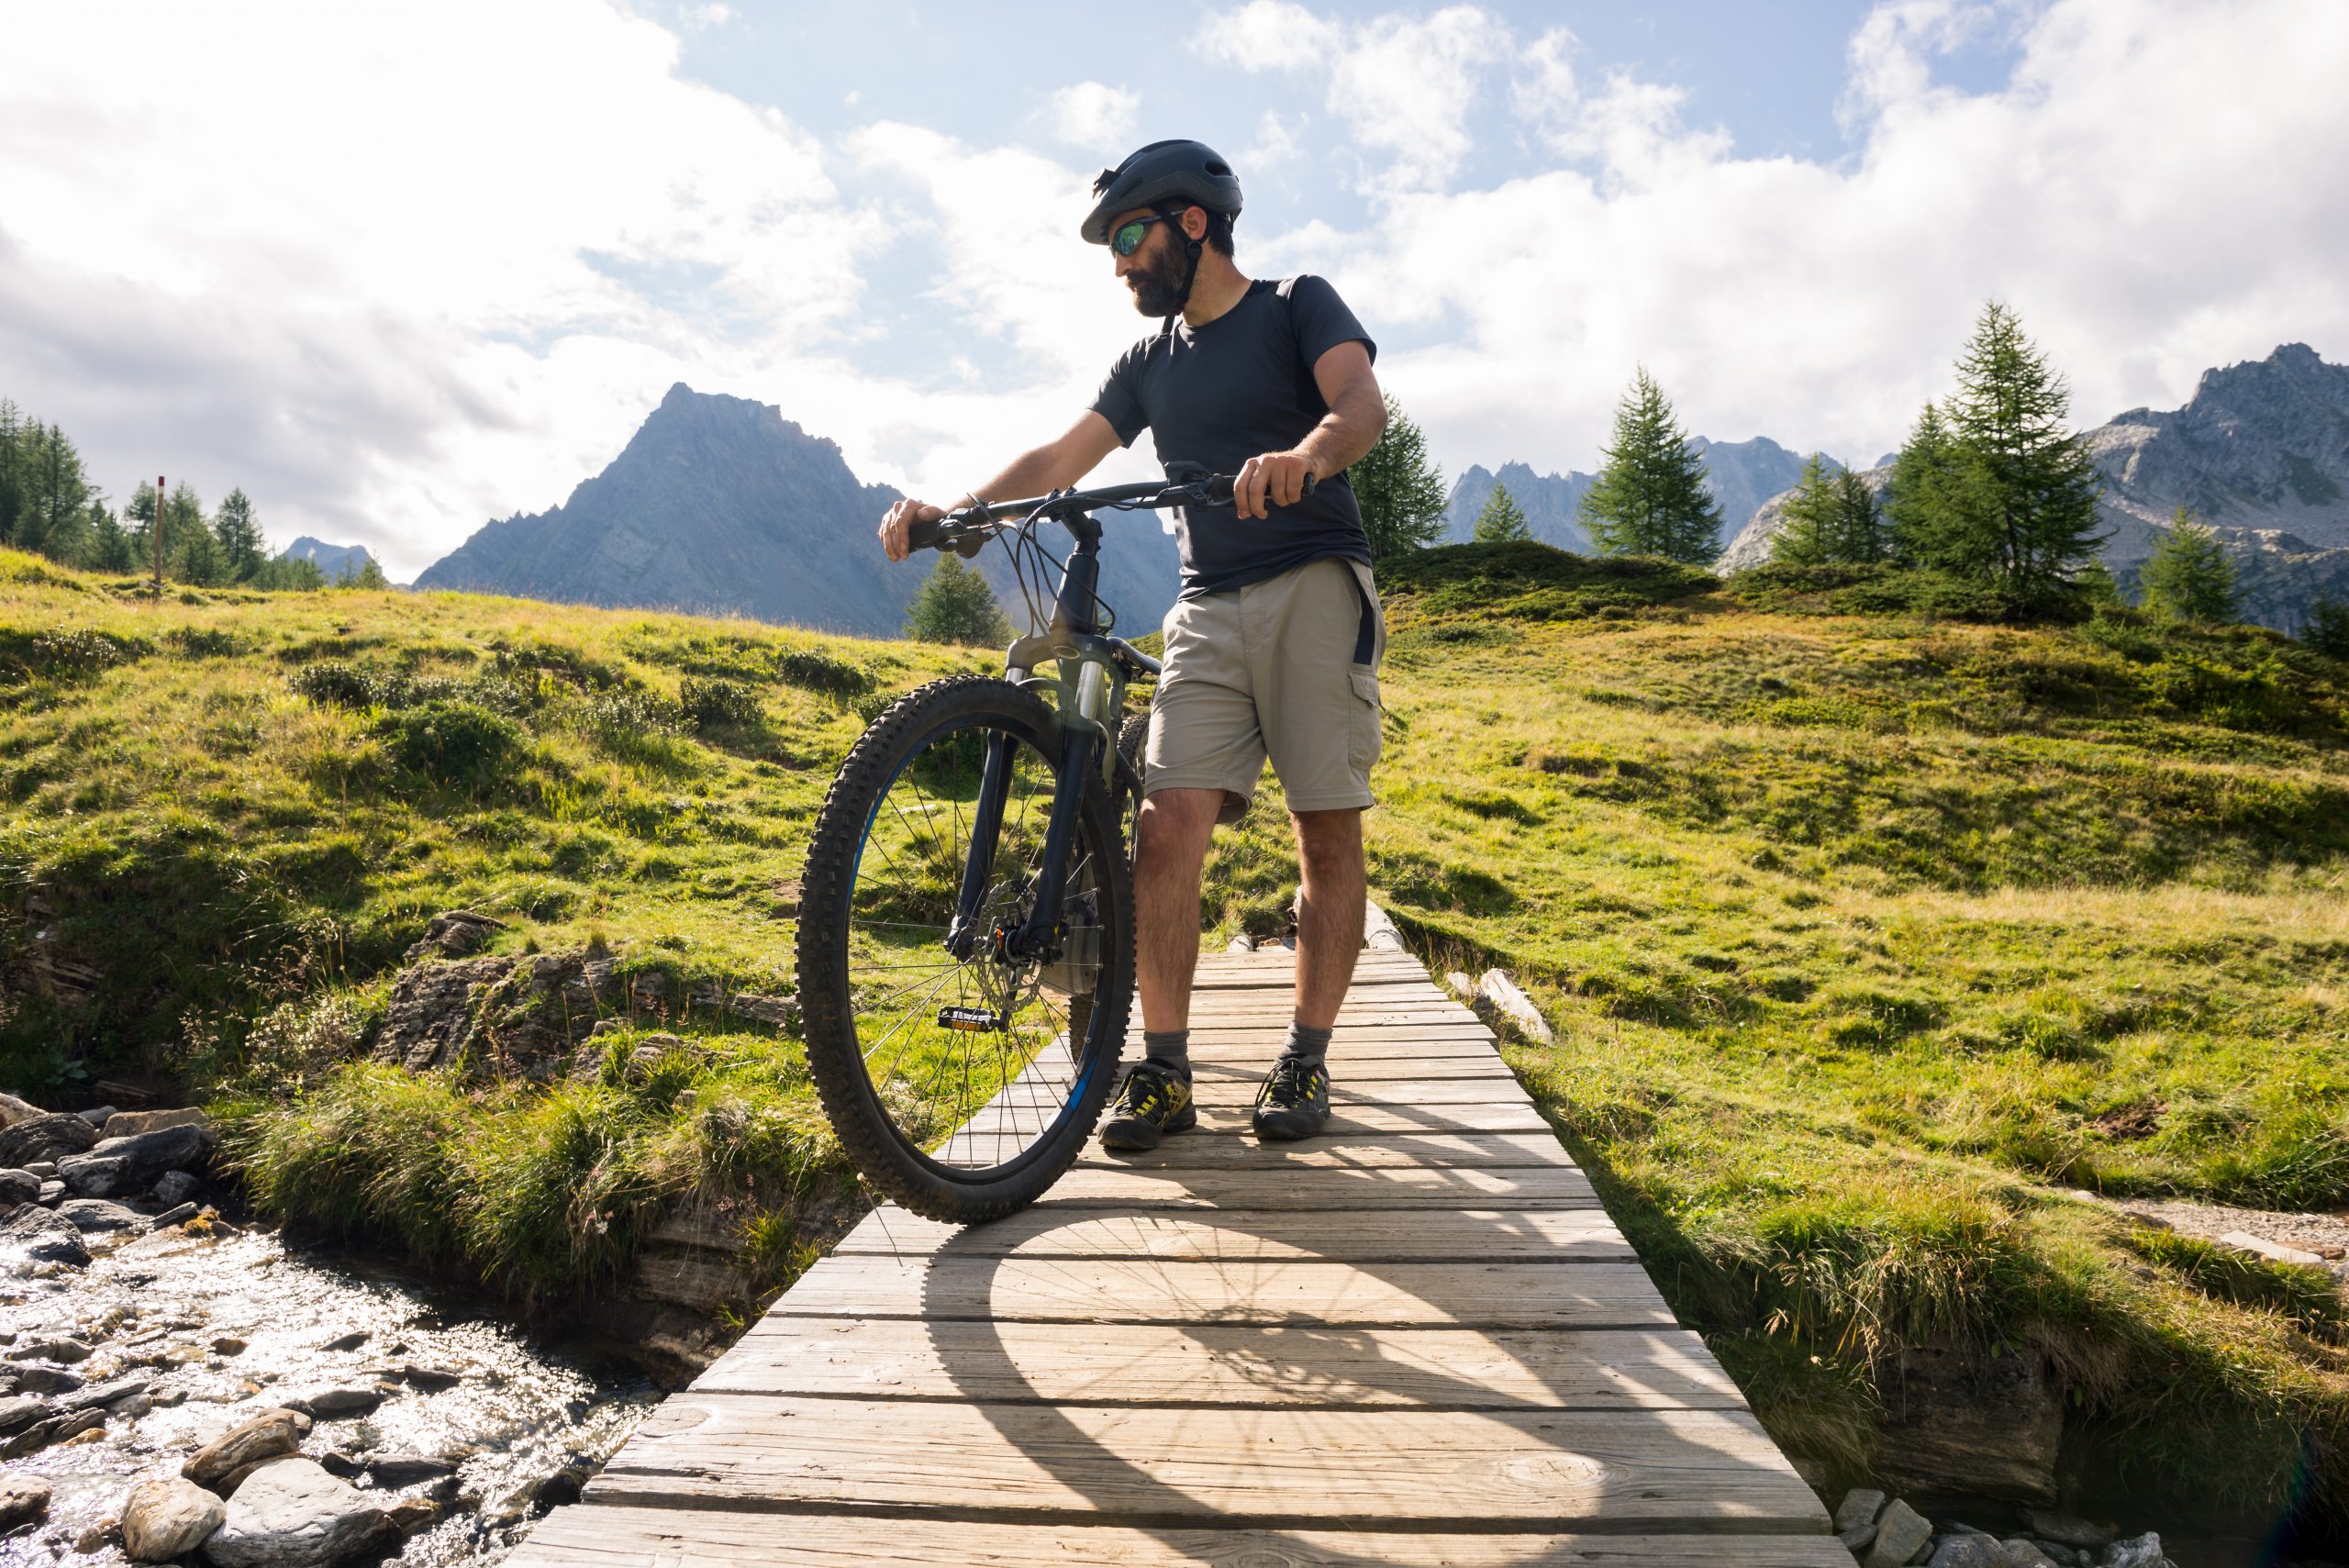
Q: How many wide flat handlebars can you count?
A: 1